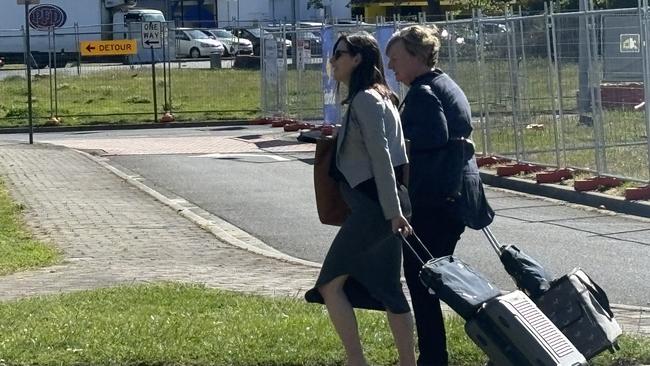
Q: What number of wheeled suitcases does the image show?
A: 2